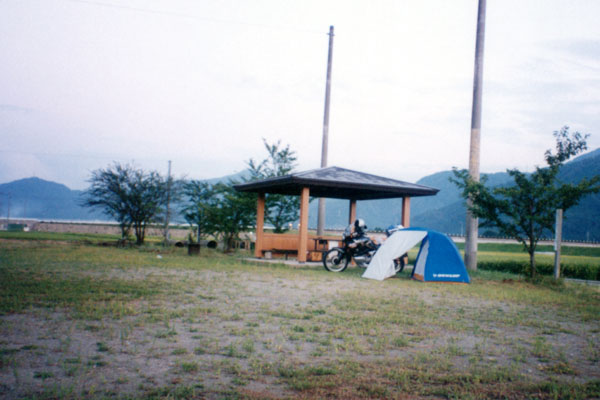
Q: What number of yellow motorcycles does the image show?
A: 0